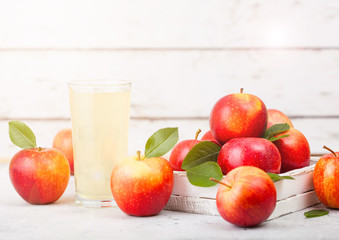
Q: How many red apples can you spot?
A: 11